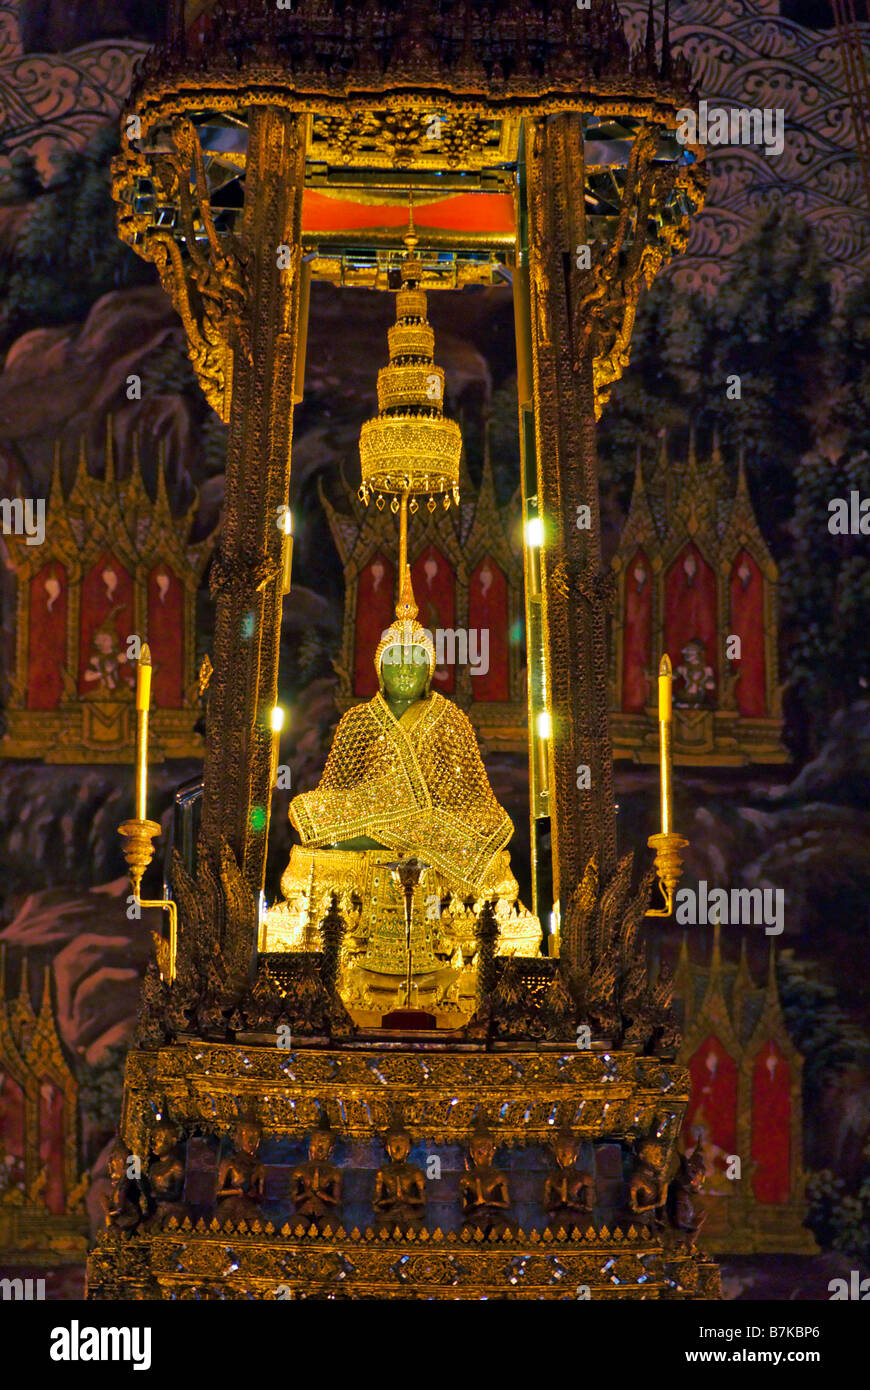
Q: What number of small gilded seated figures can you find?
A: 9